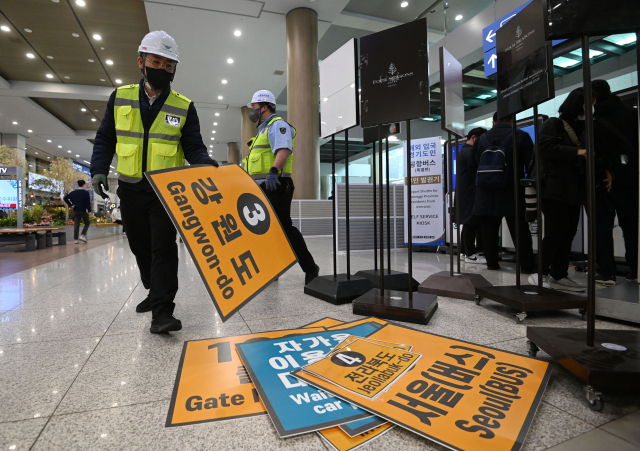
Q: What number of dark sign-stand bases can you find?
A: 6